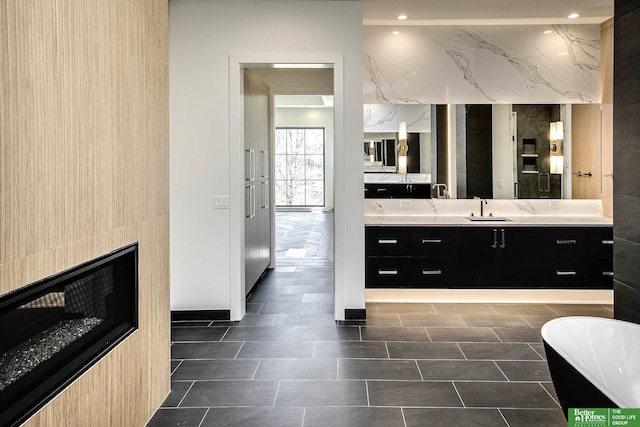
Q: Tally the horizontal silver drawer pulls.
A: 8